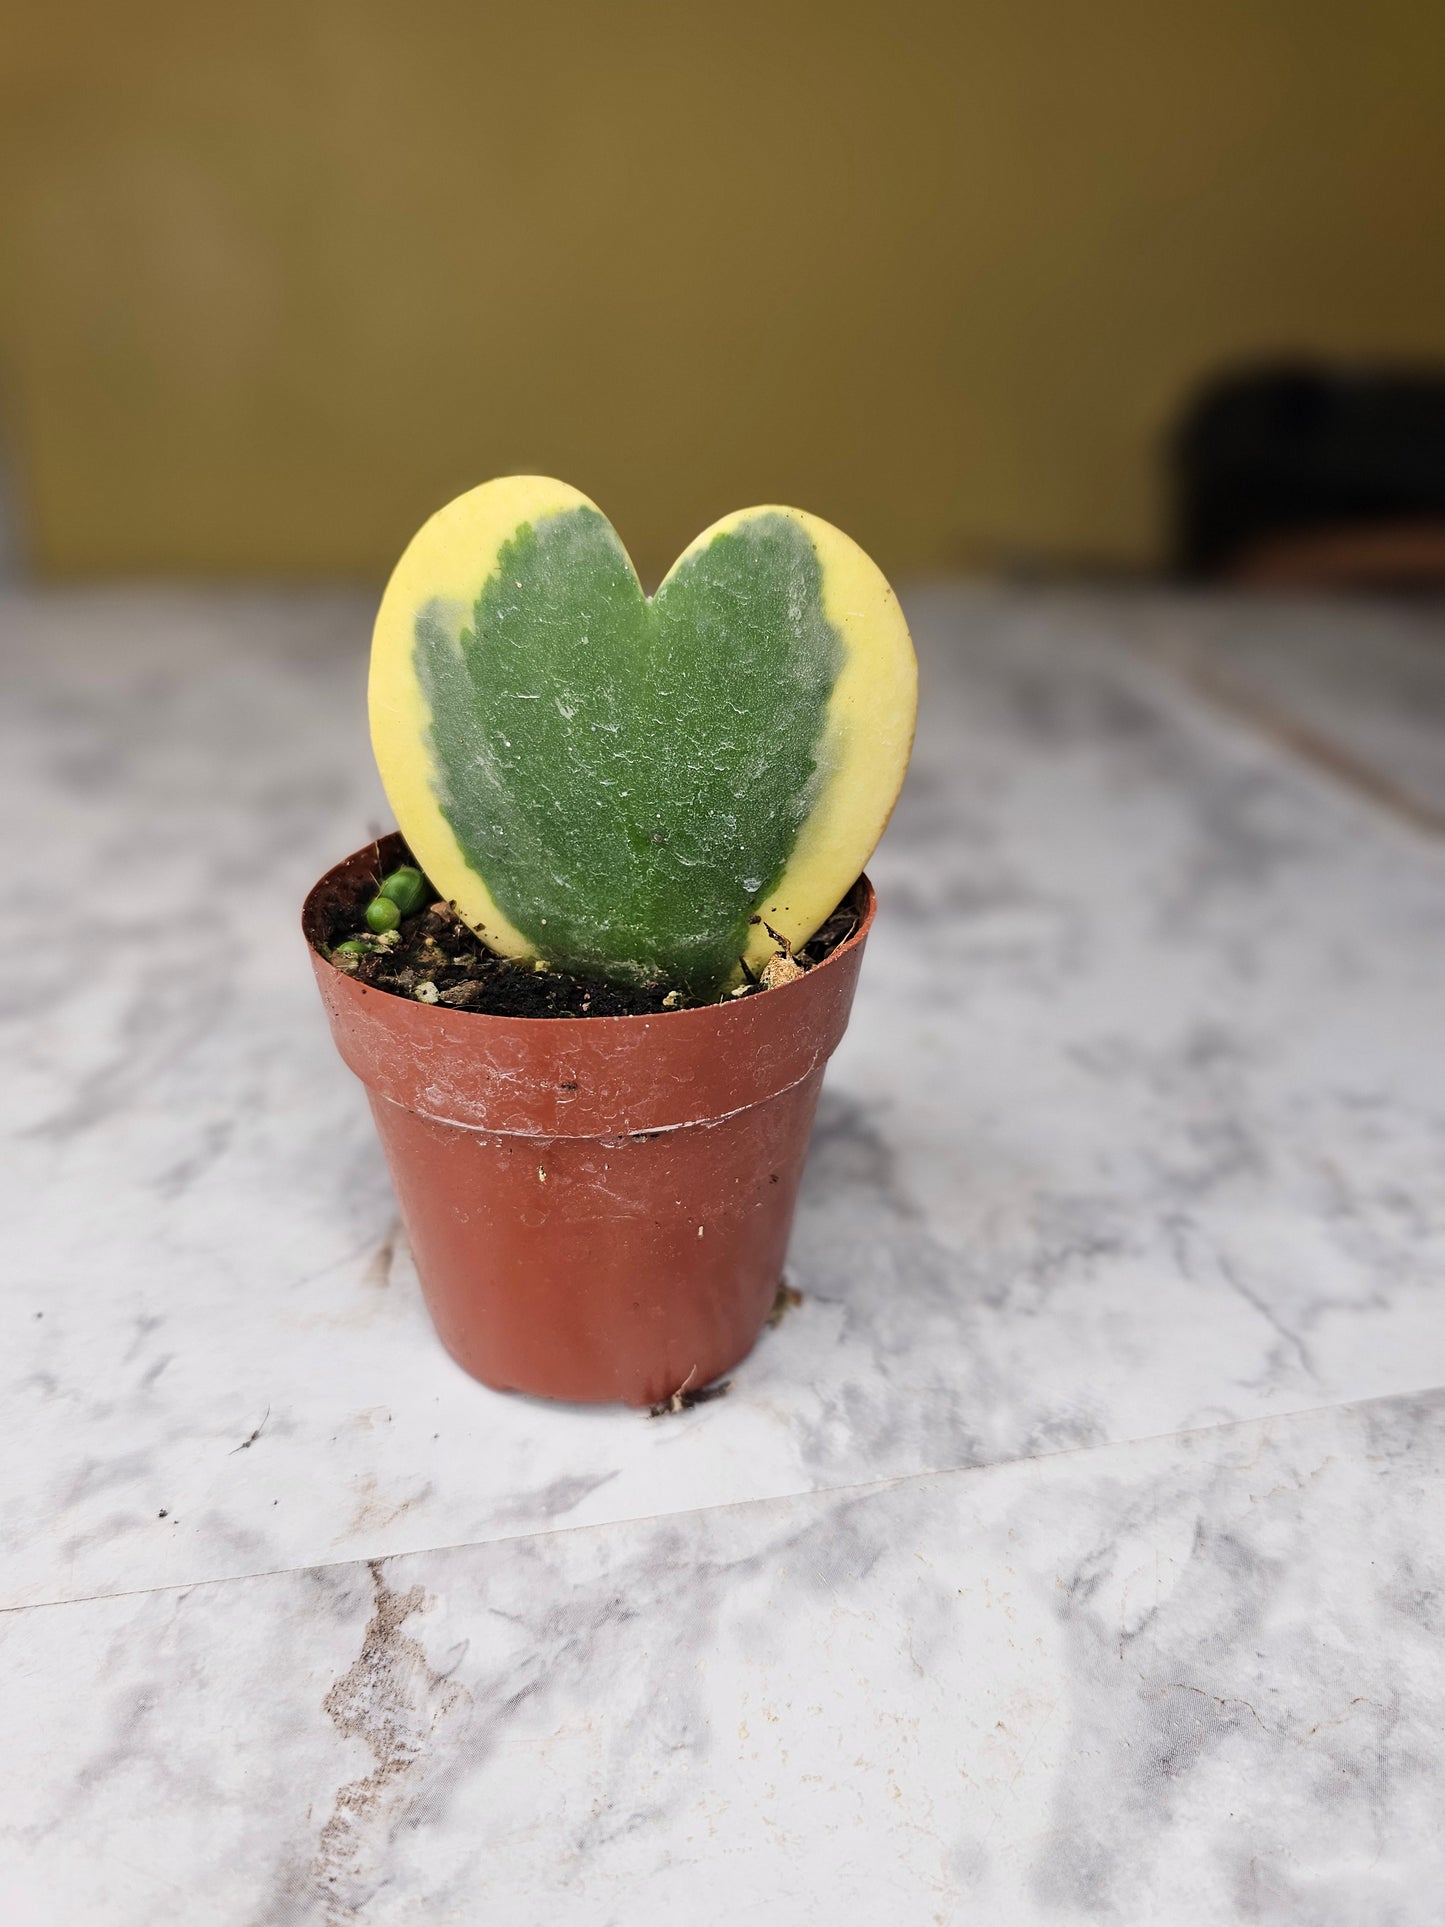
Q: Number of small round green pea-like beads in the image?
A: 3